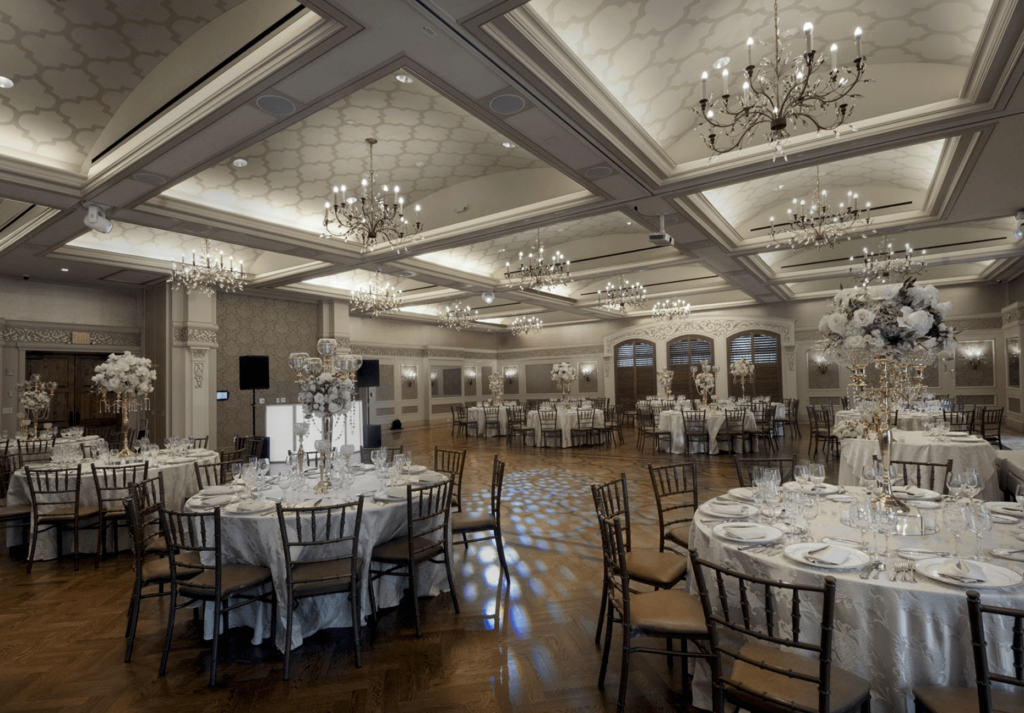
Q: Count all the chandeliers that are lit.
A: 11